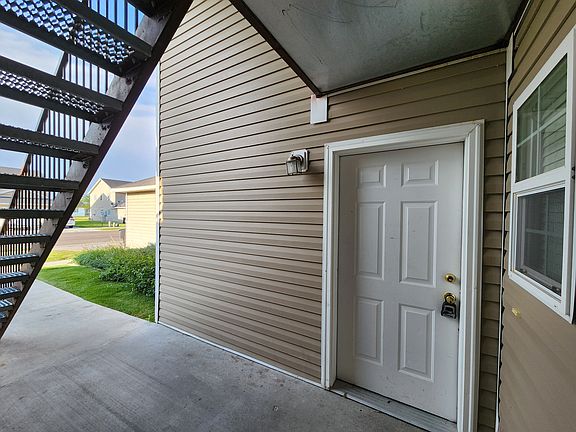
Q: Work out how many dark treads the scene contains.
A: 12